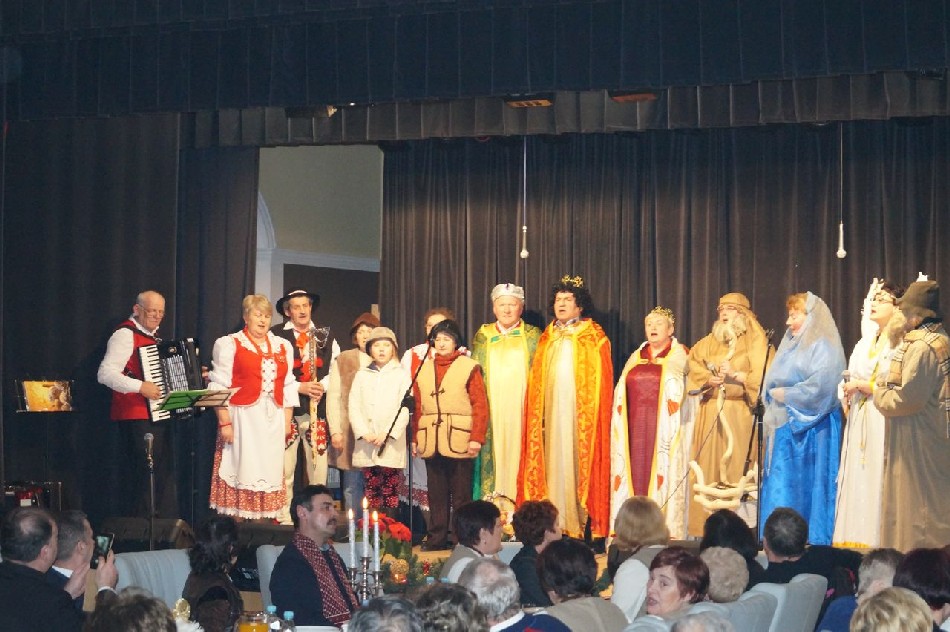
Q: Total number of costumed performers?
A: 14